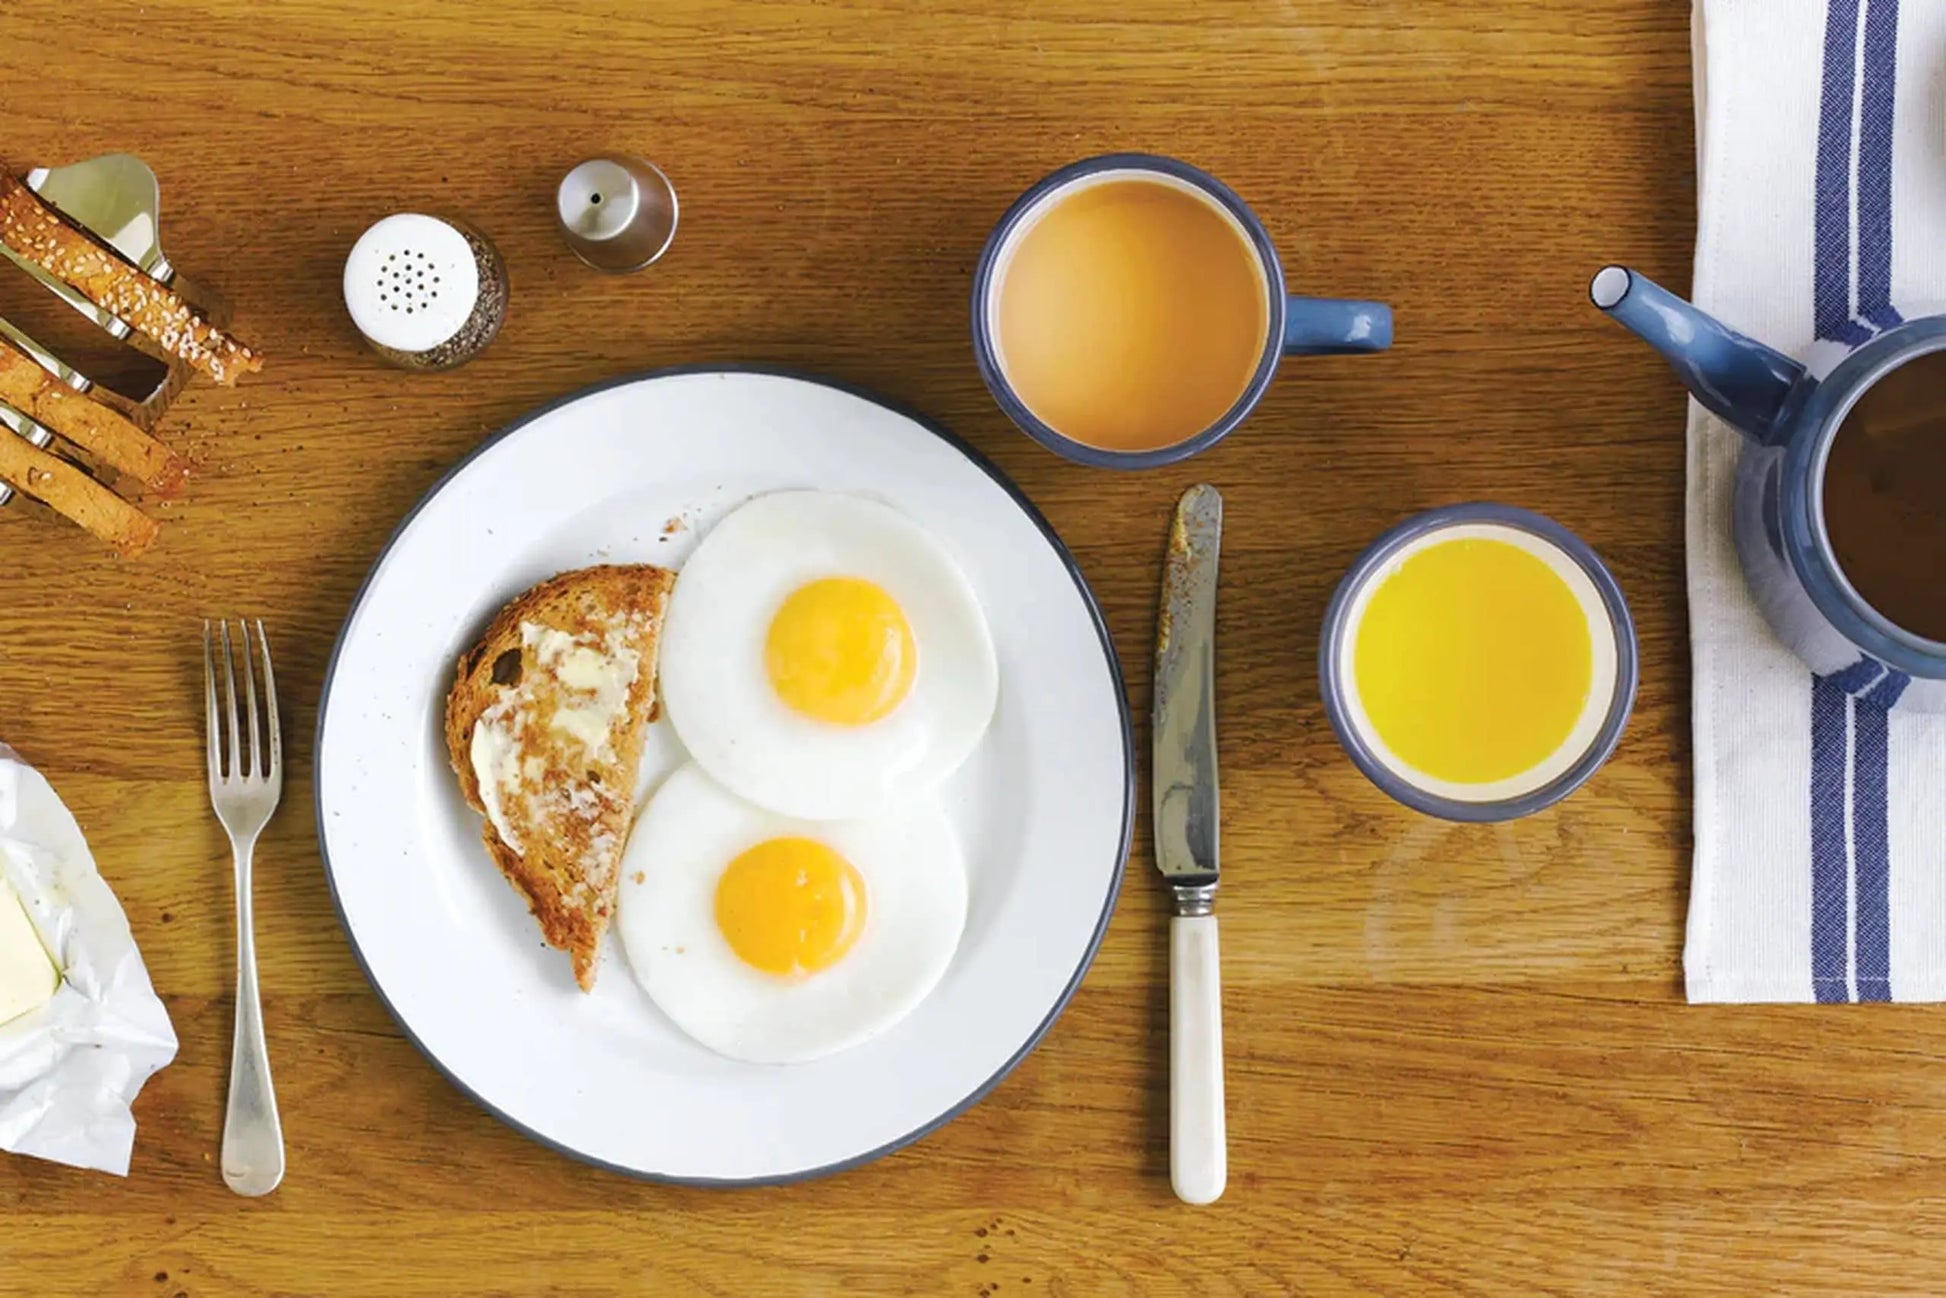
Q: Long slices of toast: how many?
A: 3